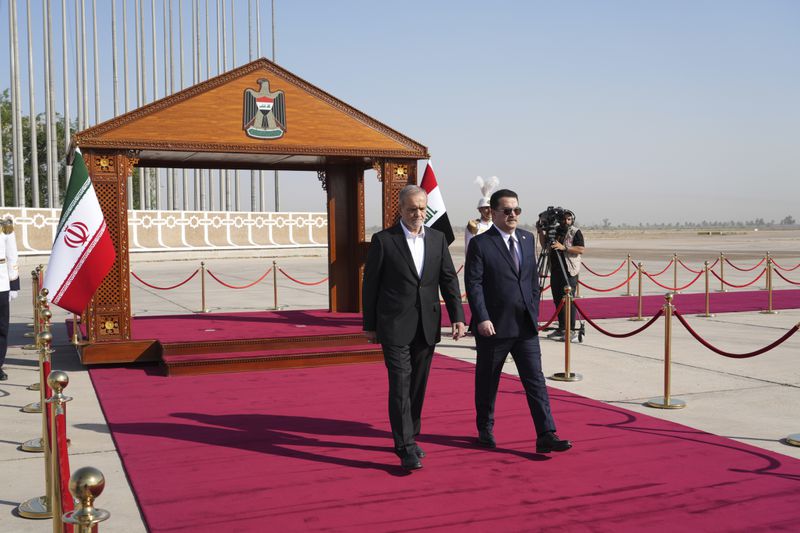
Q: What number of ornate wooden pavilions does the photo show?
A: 1